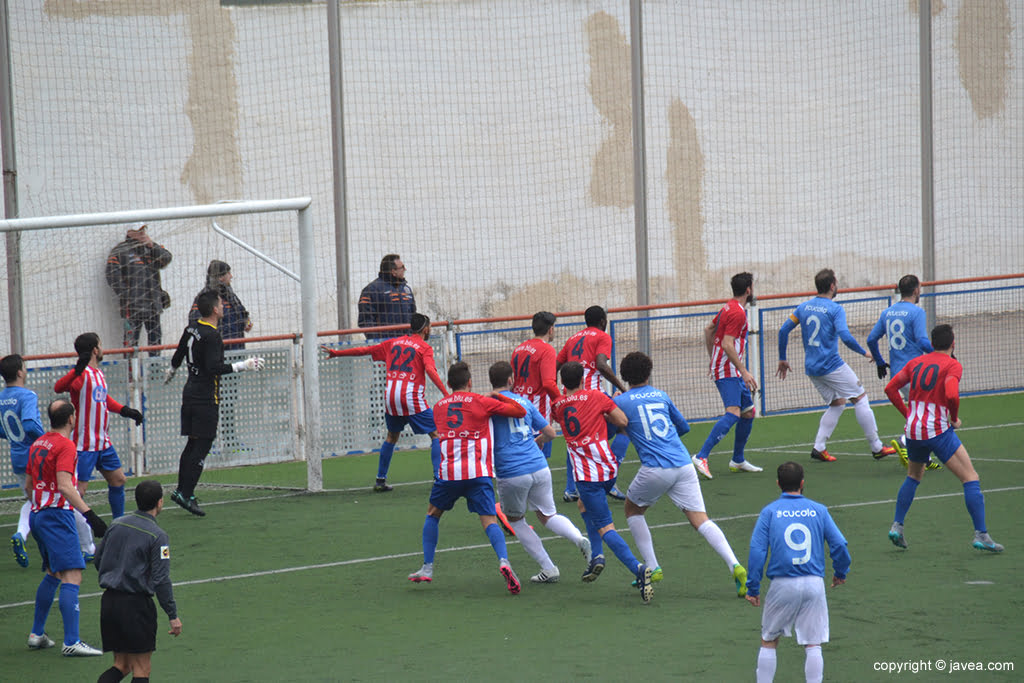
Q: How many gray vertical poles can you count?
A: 4